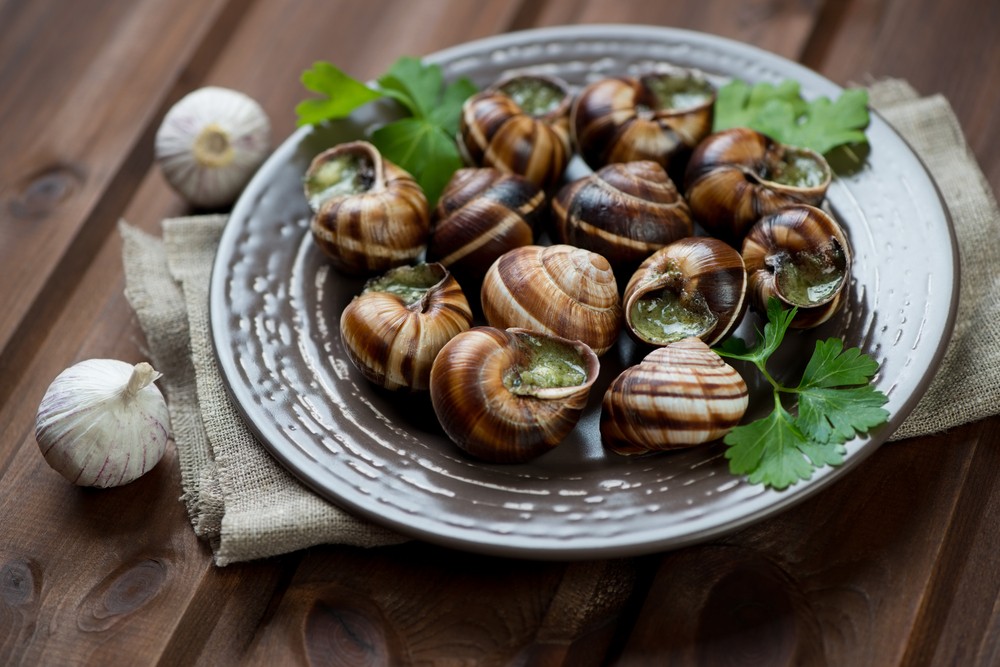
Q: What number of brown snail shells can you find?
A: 12